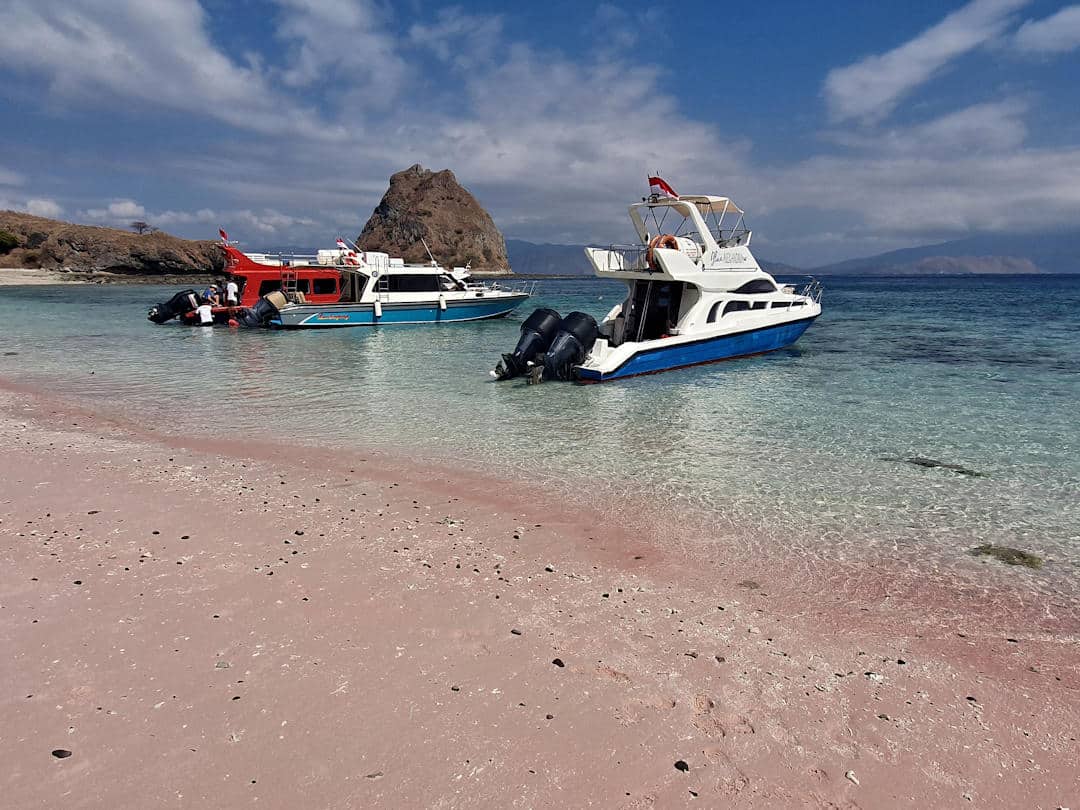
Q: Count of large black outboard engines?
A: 4